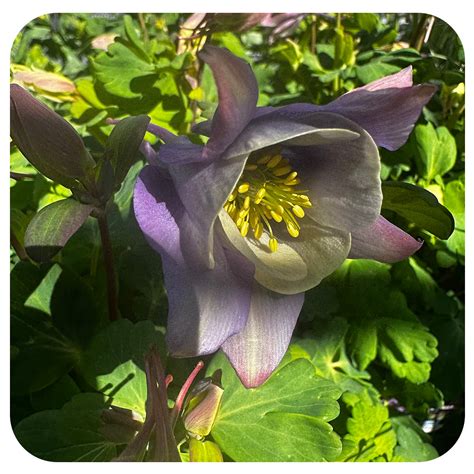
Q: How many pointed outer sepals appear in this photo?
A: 5